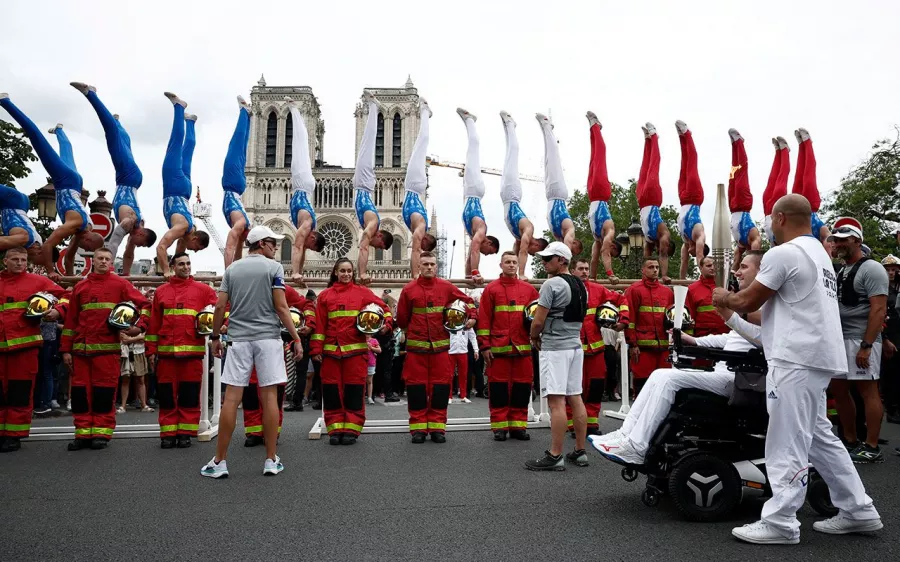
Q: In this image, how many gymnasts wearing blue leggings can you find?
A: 5